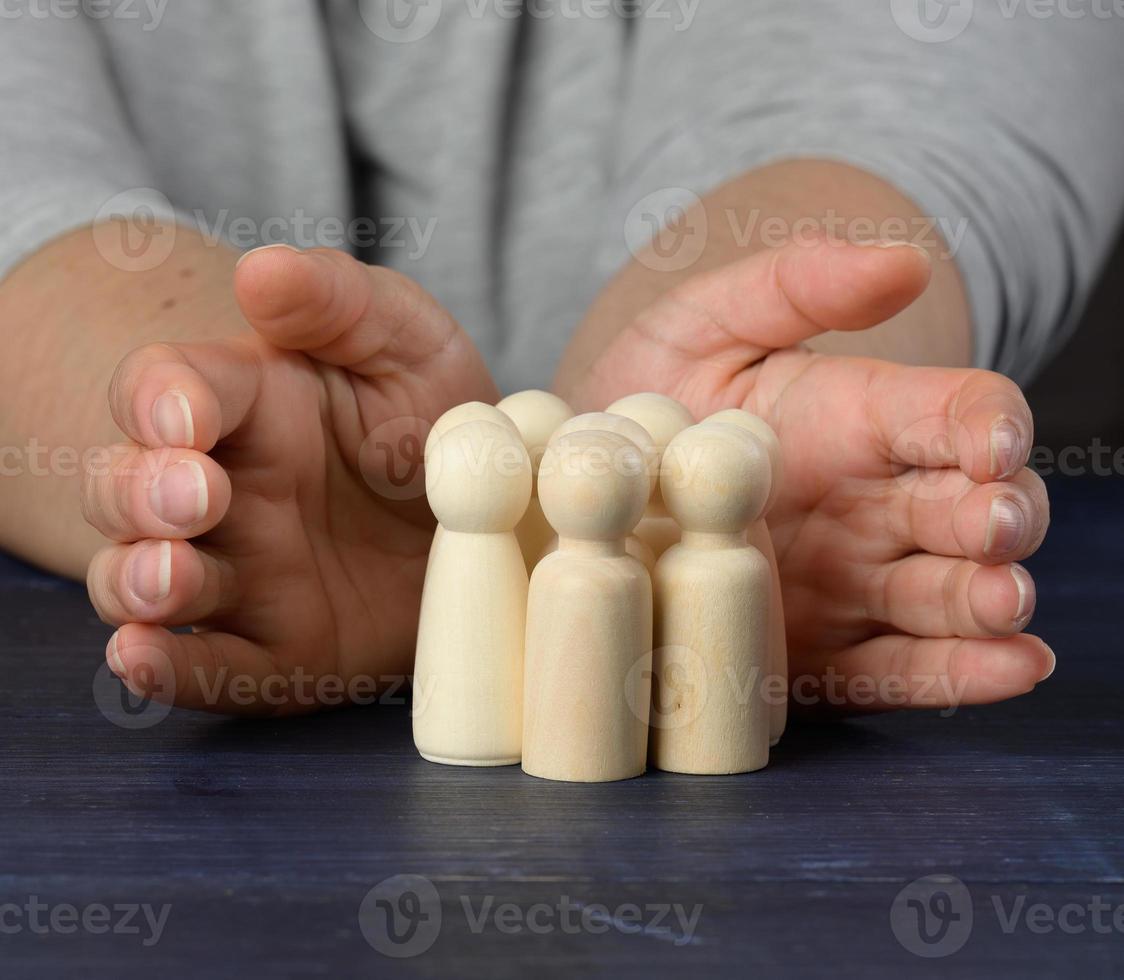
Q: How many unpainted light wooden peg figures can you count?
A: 8